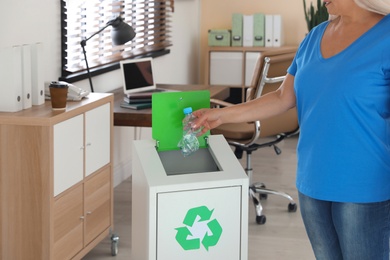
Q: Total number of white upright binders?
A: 6